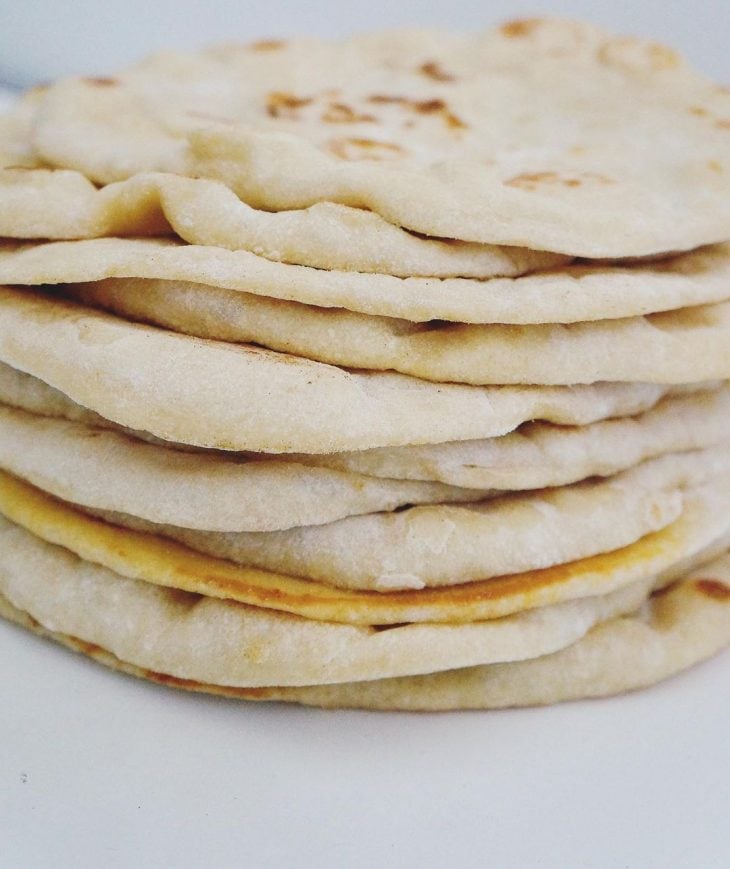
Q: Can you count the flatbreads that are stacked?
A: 11